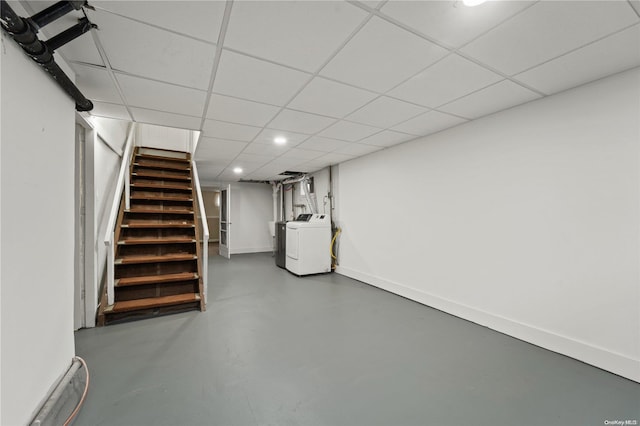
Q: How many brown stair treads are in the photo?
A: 11